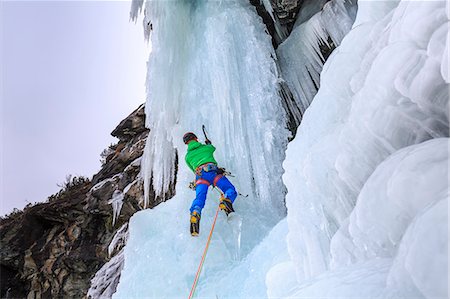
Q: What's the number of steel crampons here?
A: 2